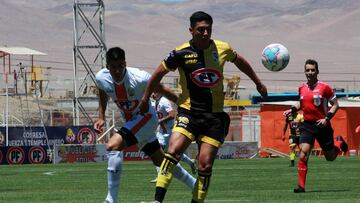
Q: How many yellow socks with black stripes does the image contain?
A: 2